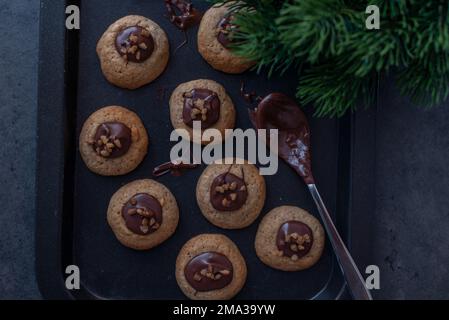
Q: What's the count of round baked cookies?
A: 8